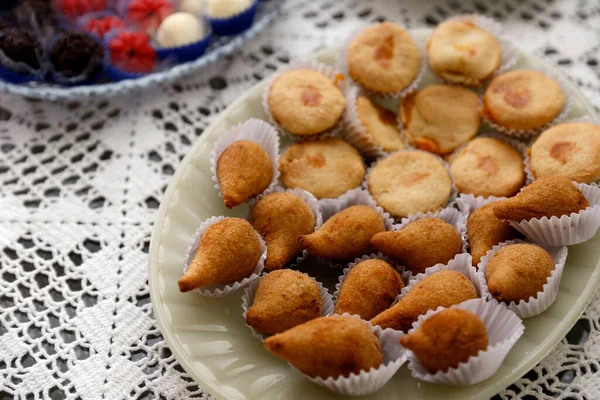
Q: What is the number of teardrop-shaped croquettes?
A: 13